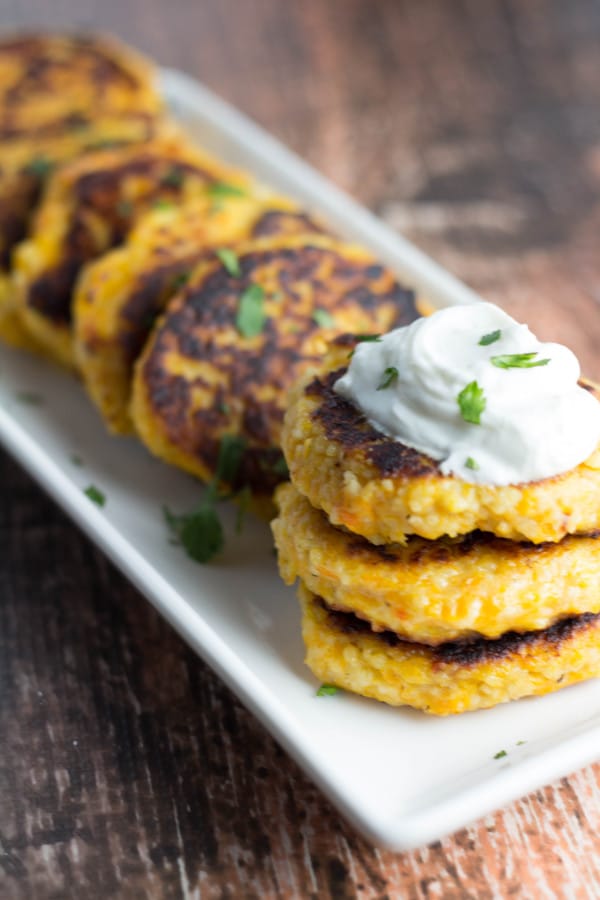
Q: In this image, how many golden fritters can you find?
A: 8